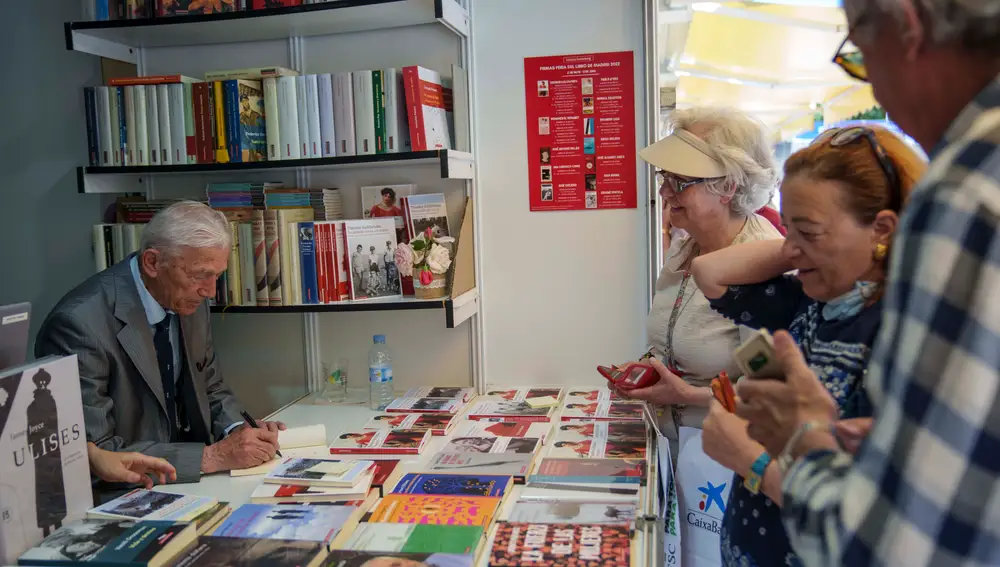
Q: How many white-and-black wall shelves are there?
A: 3